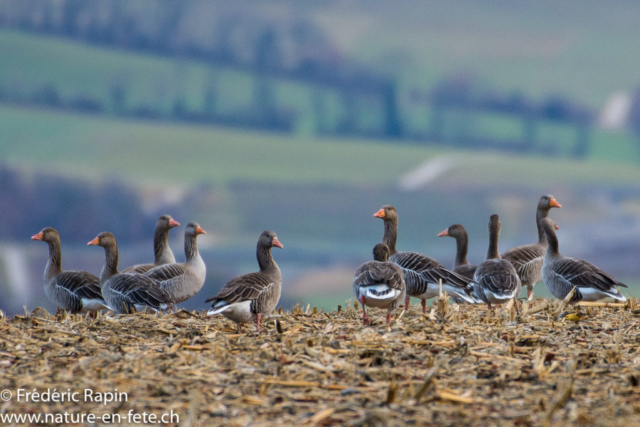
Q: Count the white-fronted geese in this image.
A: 0